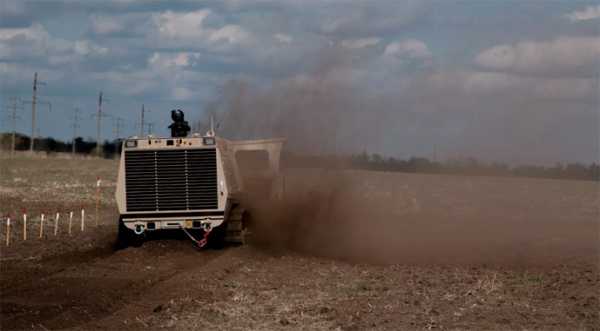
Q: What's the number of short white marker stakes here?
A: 6